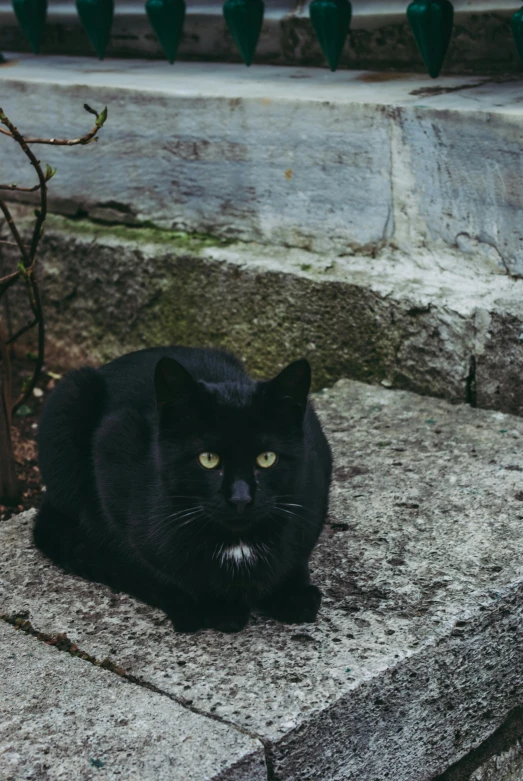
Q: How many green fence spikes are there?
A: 7